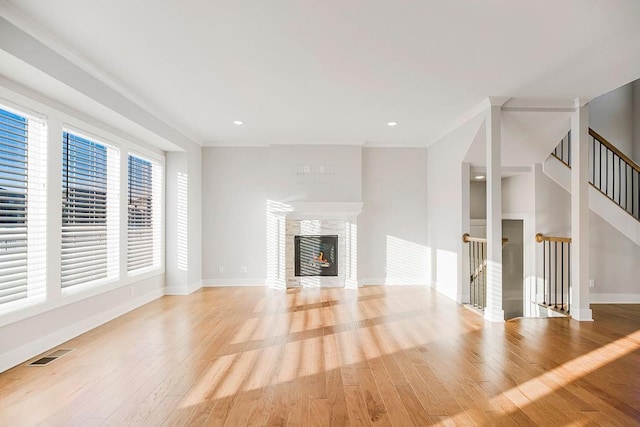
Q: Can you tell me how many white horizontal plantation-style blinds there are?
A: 3